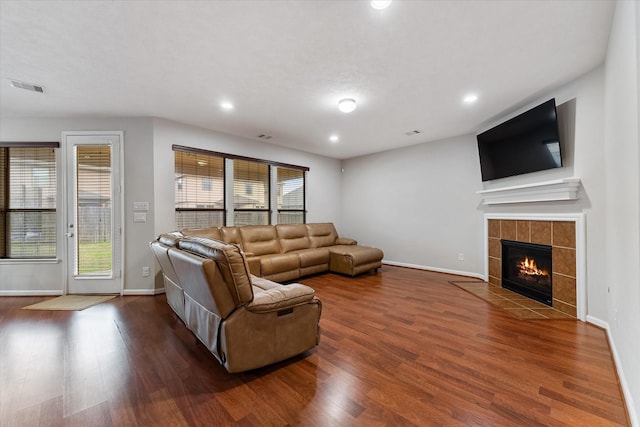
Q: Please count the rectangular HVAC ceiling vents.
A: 3